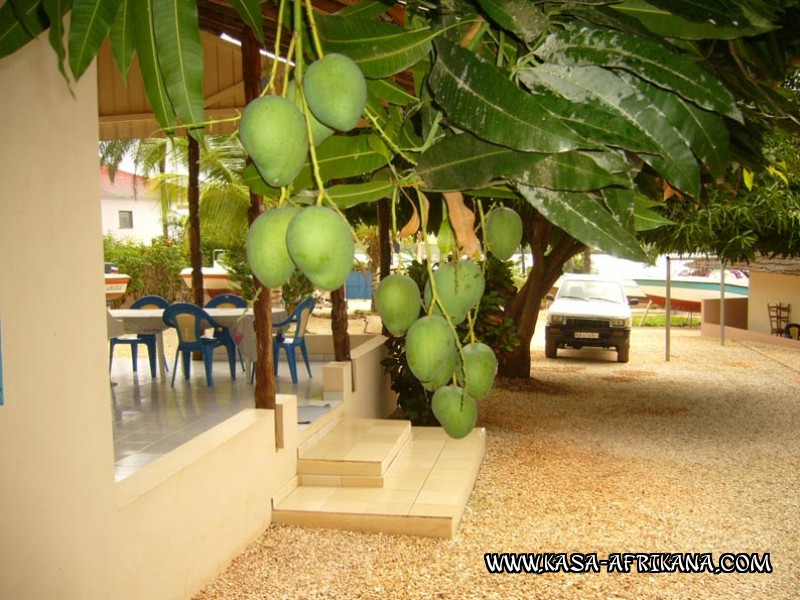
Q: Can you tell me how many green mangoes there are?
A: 12